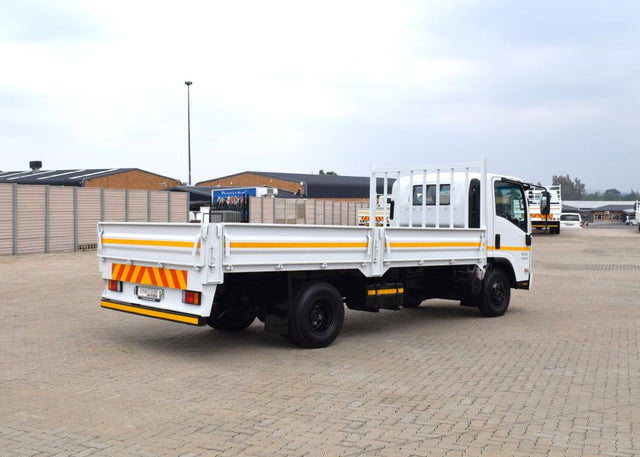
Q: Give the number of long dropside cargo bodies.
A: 1